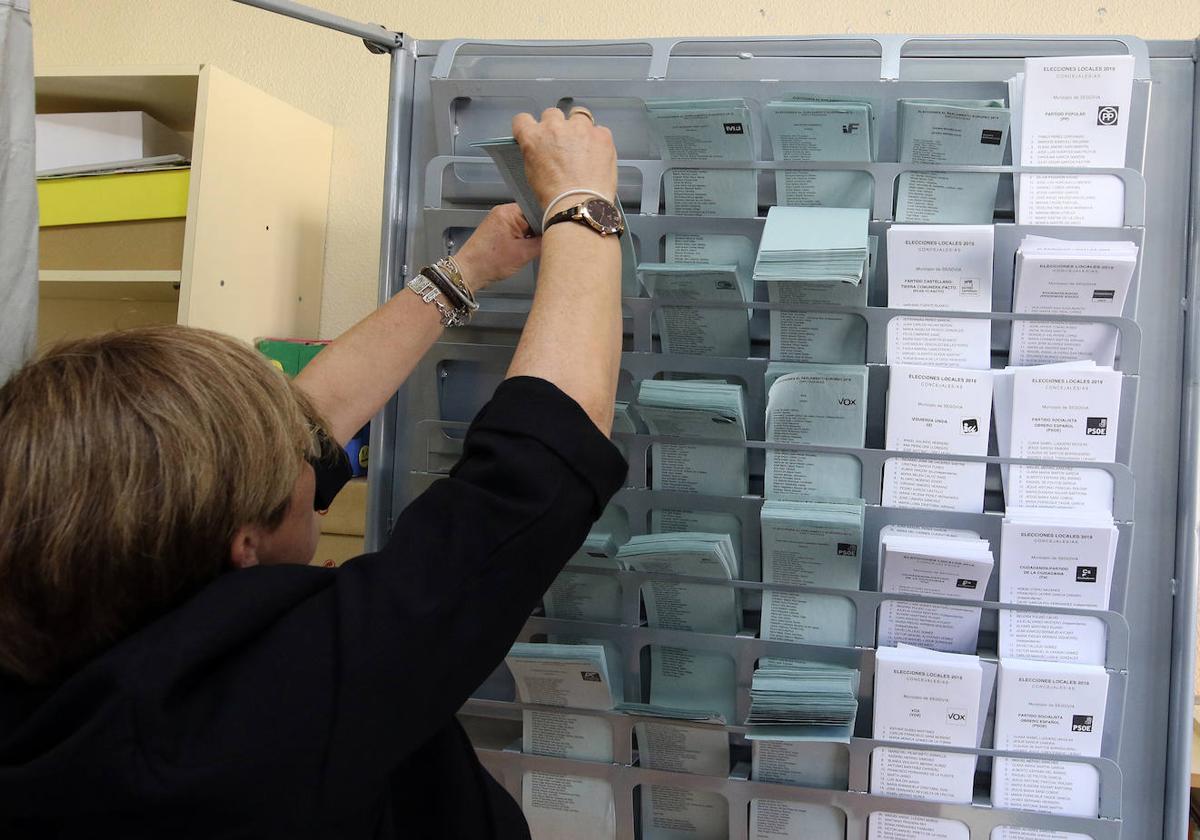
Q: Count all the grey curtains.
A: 1